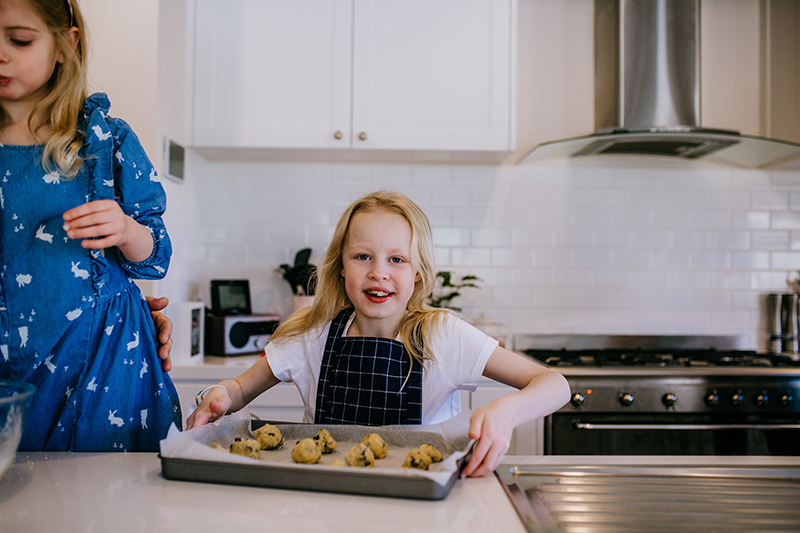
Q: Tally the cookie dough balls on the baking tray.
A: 8